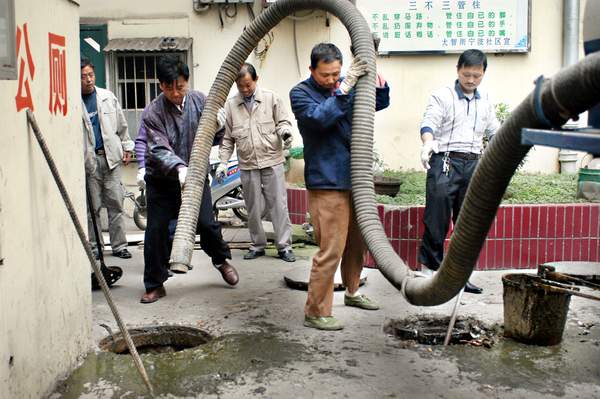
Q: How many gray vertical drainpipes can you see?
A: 1